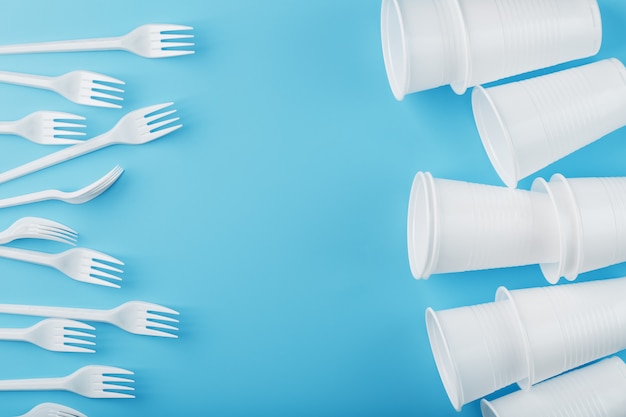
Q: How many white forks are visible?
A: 11